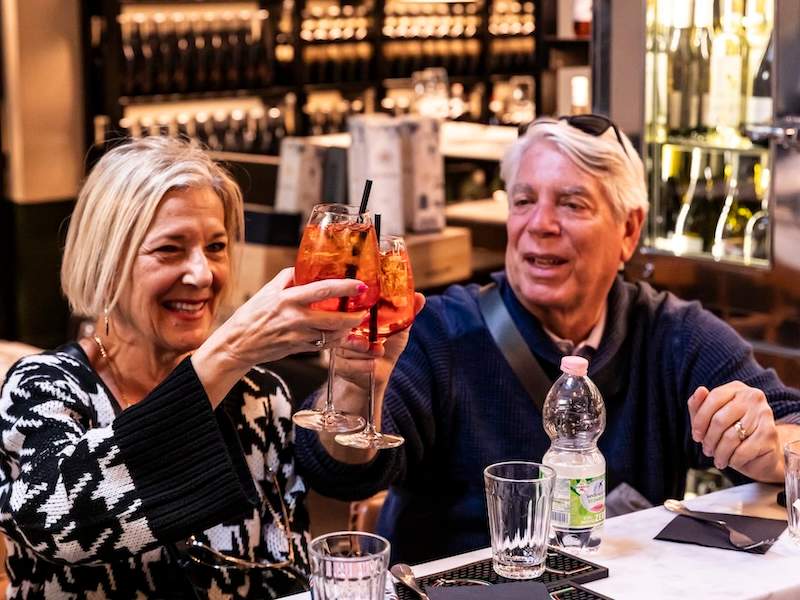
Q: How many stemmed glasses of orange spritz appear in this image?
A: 2